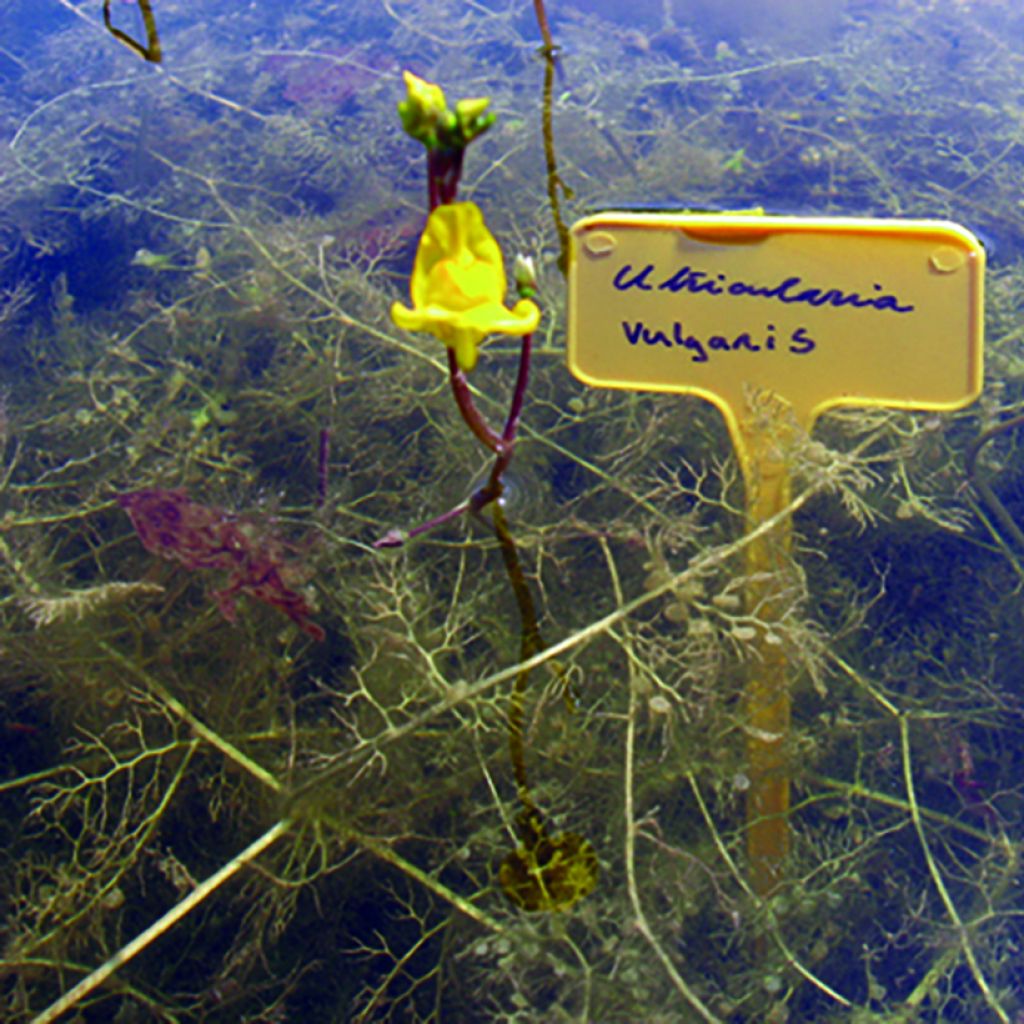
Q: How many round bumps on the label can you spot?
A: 2